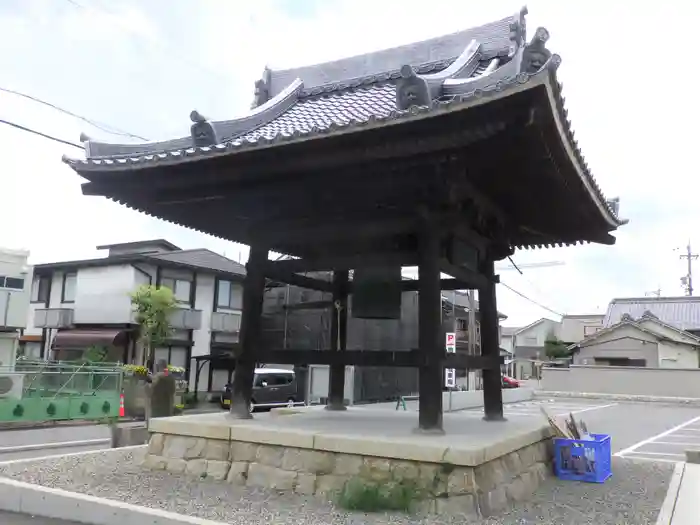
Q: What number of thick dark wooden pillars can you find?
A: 4